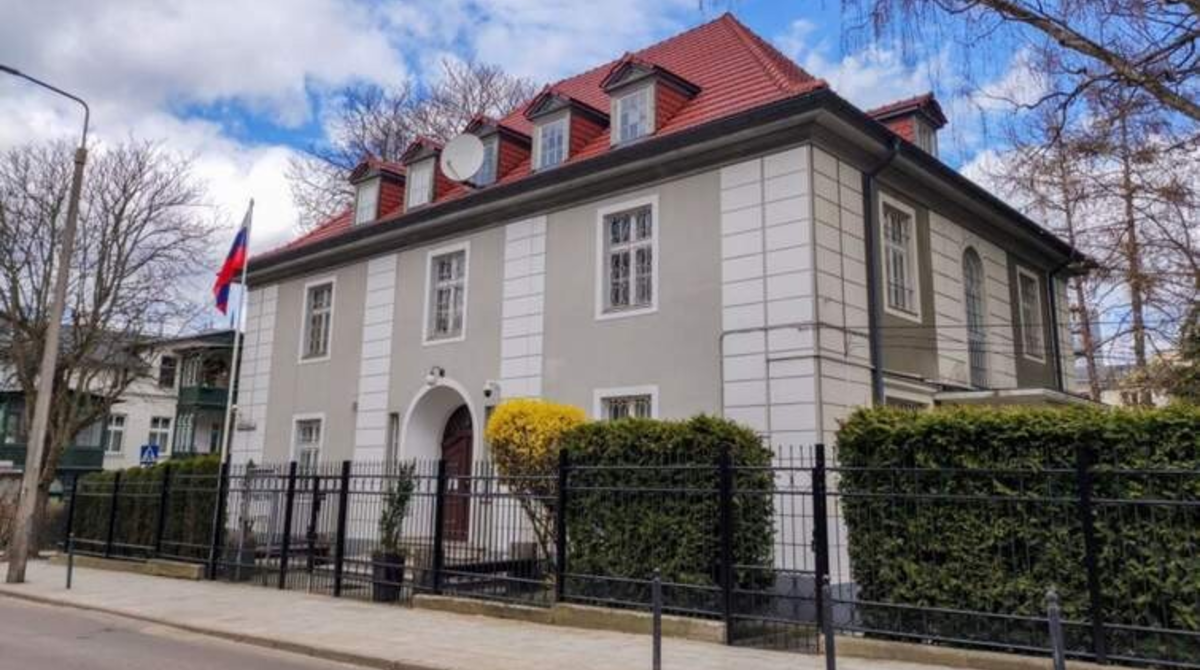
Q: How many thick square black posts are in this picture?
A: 11